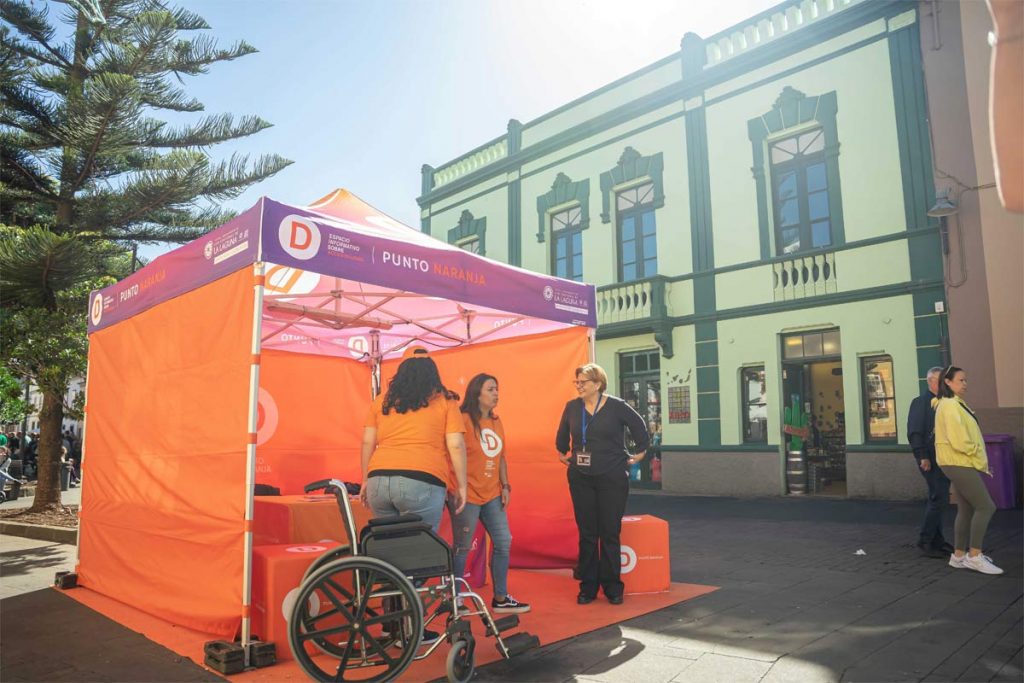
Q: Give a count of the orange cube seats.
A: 2